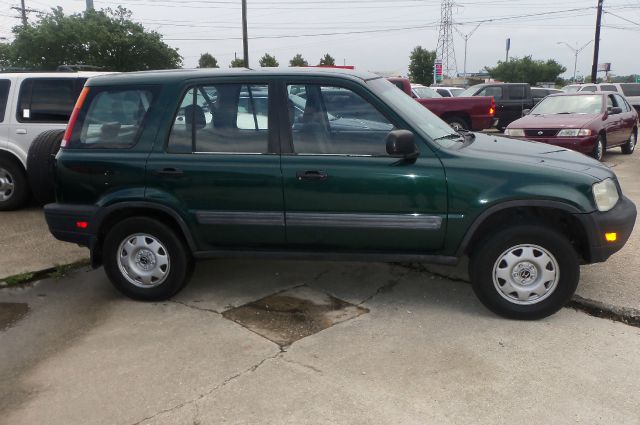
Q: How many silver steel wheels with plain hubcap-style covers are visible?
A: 2